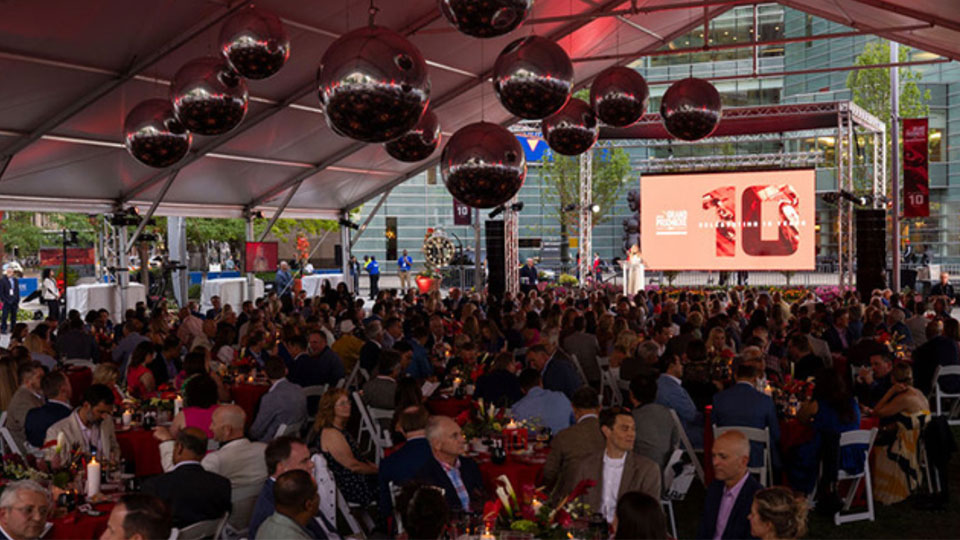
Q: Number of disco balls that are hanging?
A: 11